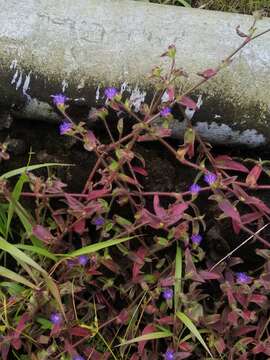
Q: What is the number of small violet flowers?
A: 14